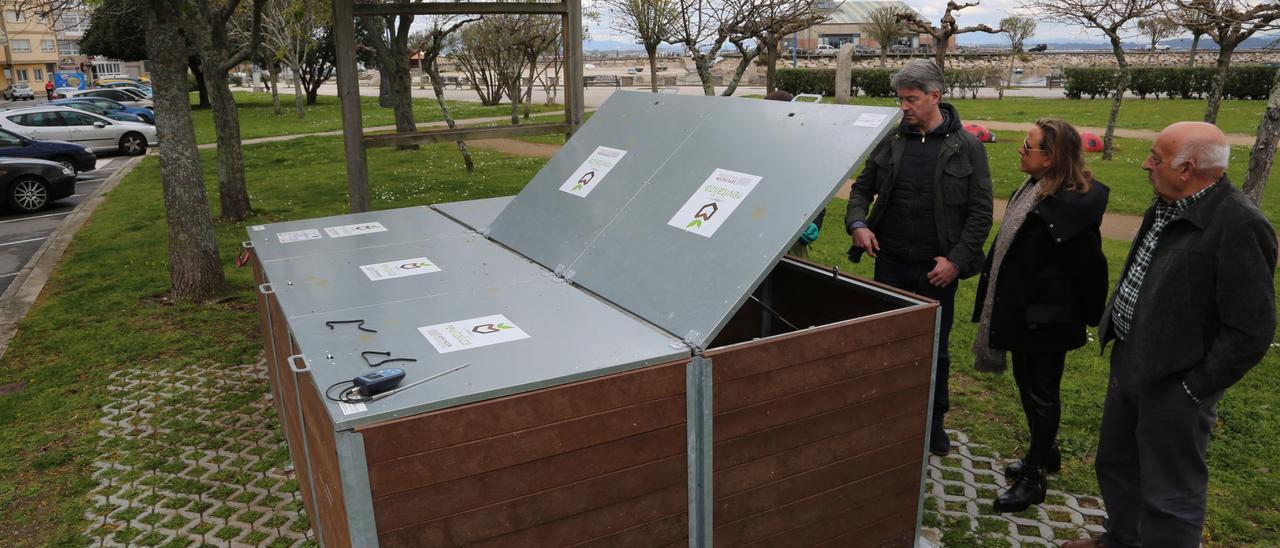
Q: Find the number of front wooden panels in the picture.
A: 2